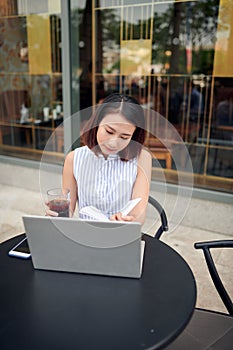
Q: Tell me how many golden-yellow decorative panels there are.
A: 3